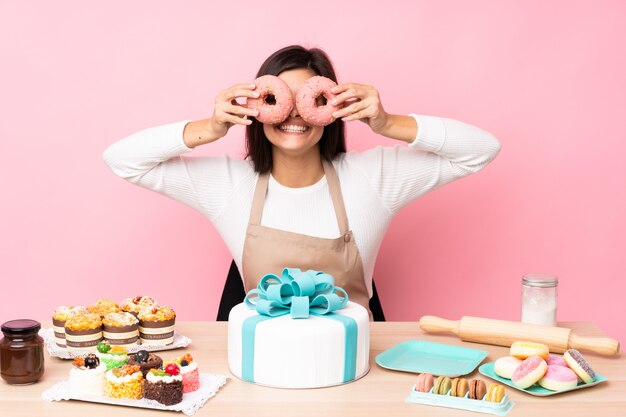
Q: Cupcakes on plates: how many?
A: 12